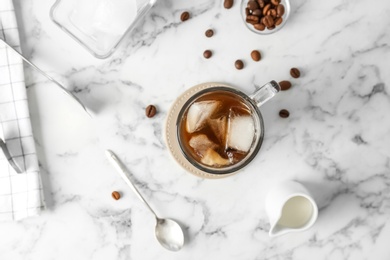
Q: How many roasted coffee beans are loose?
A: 11